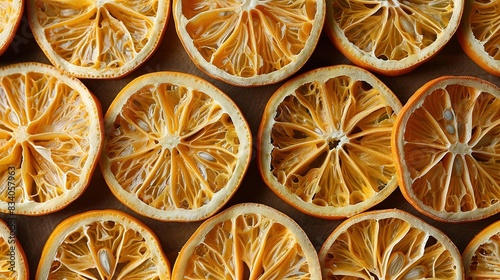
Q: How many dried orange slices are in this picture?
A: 14